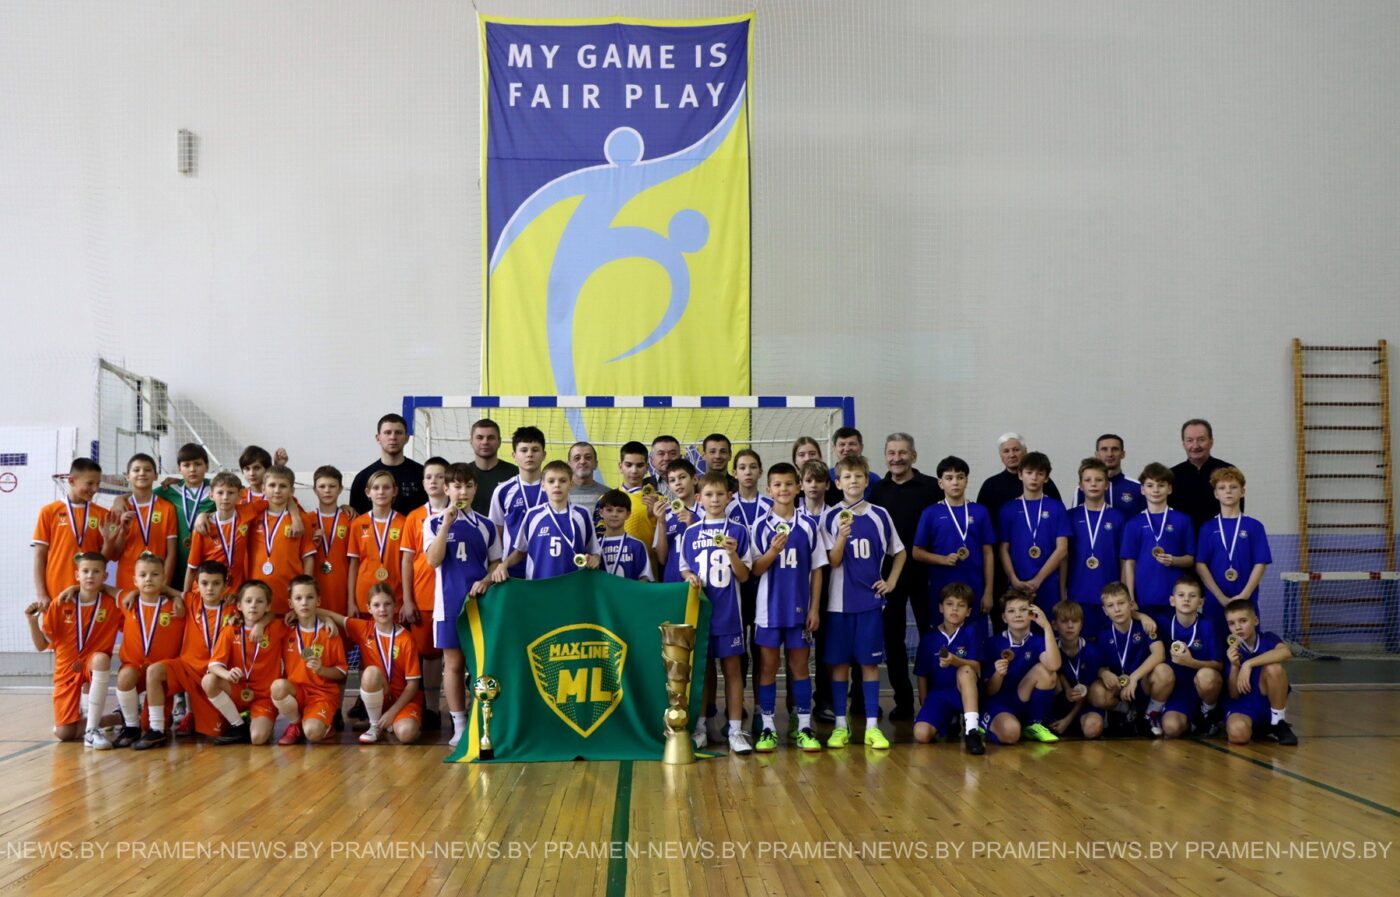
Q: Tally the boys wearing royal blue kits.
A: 11